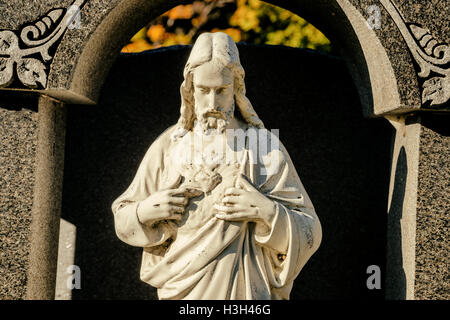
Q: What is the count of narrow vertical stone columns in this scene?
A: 2